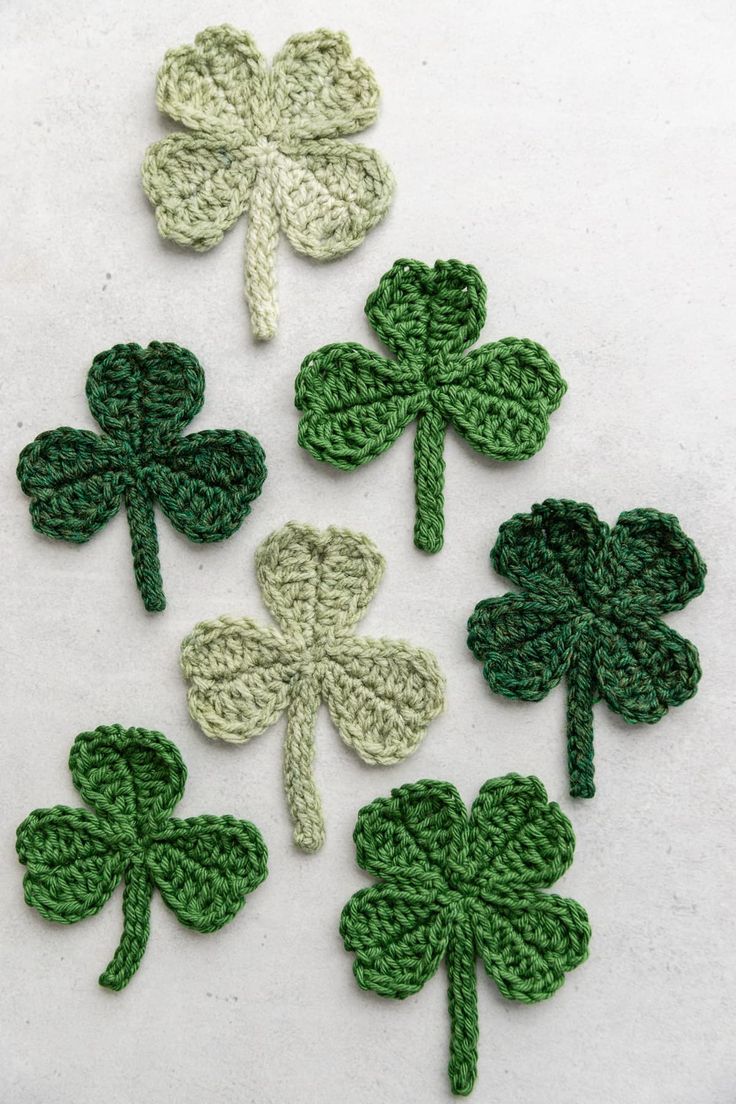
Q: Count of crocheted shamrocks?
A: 7